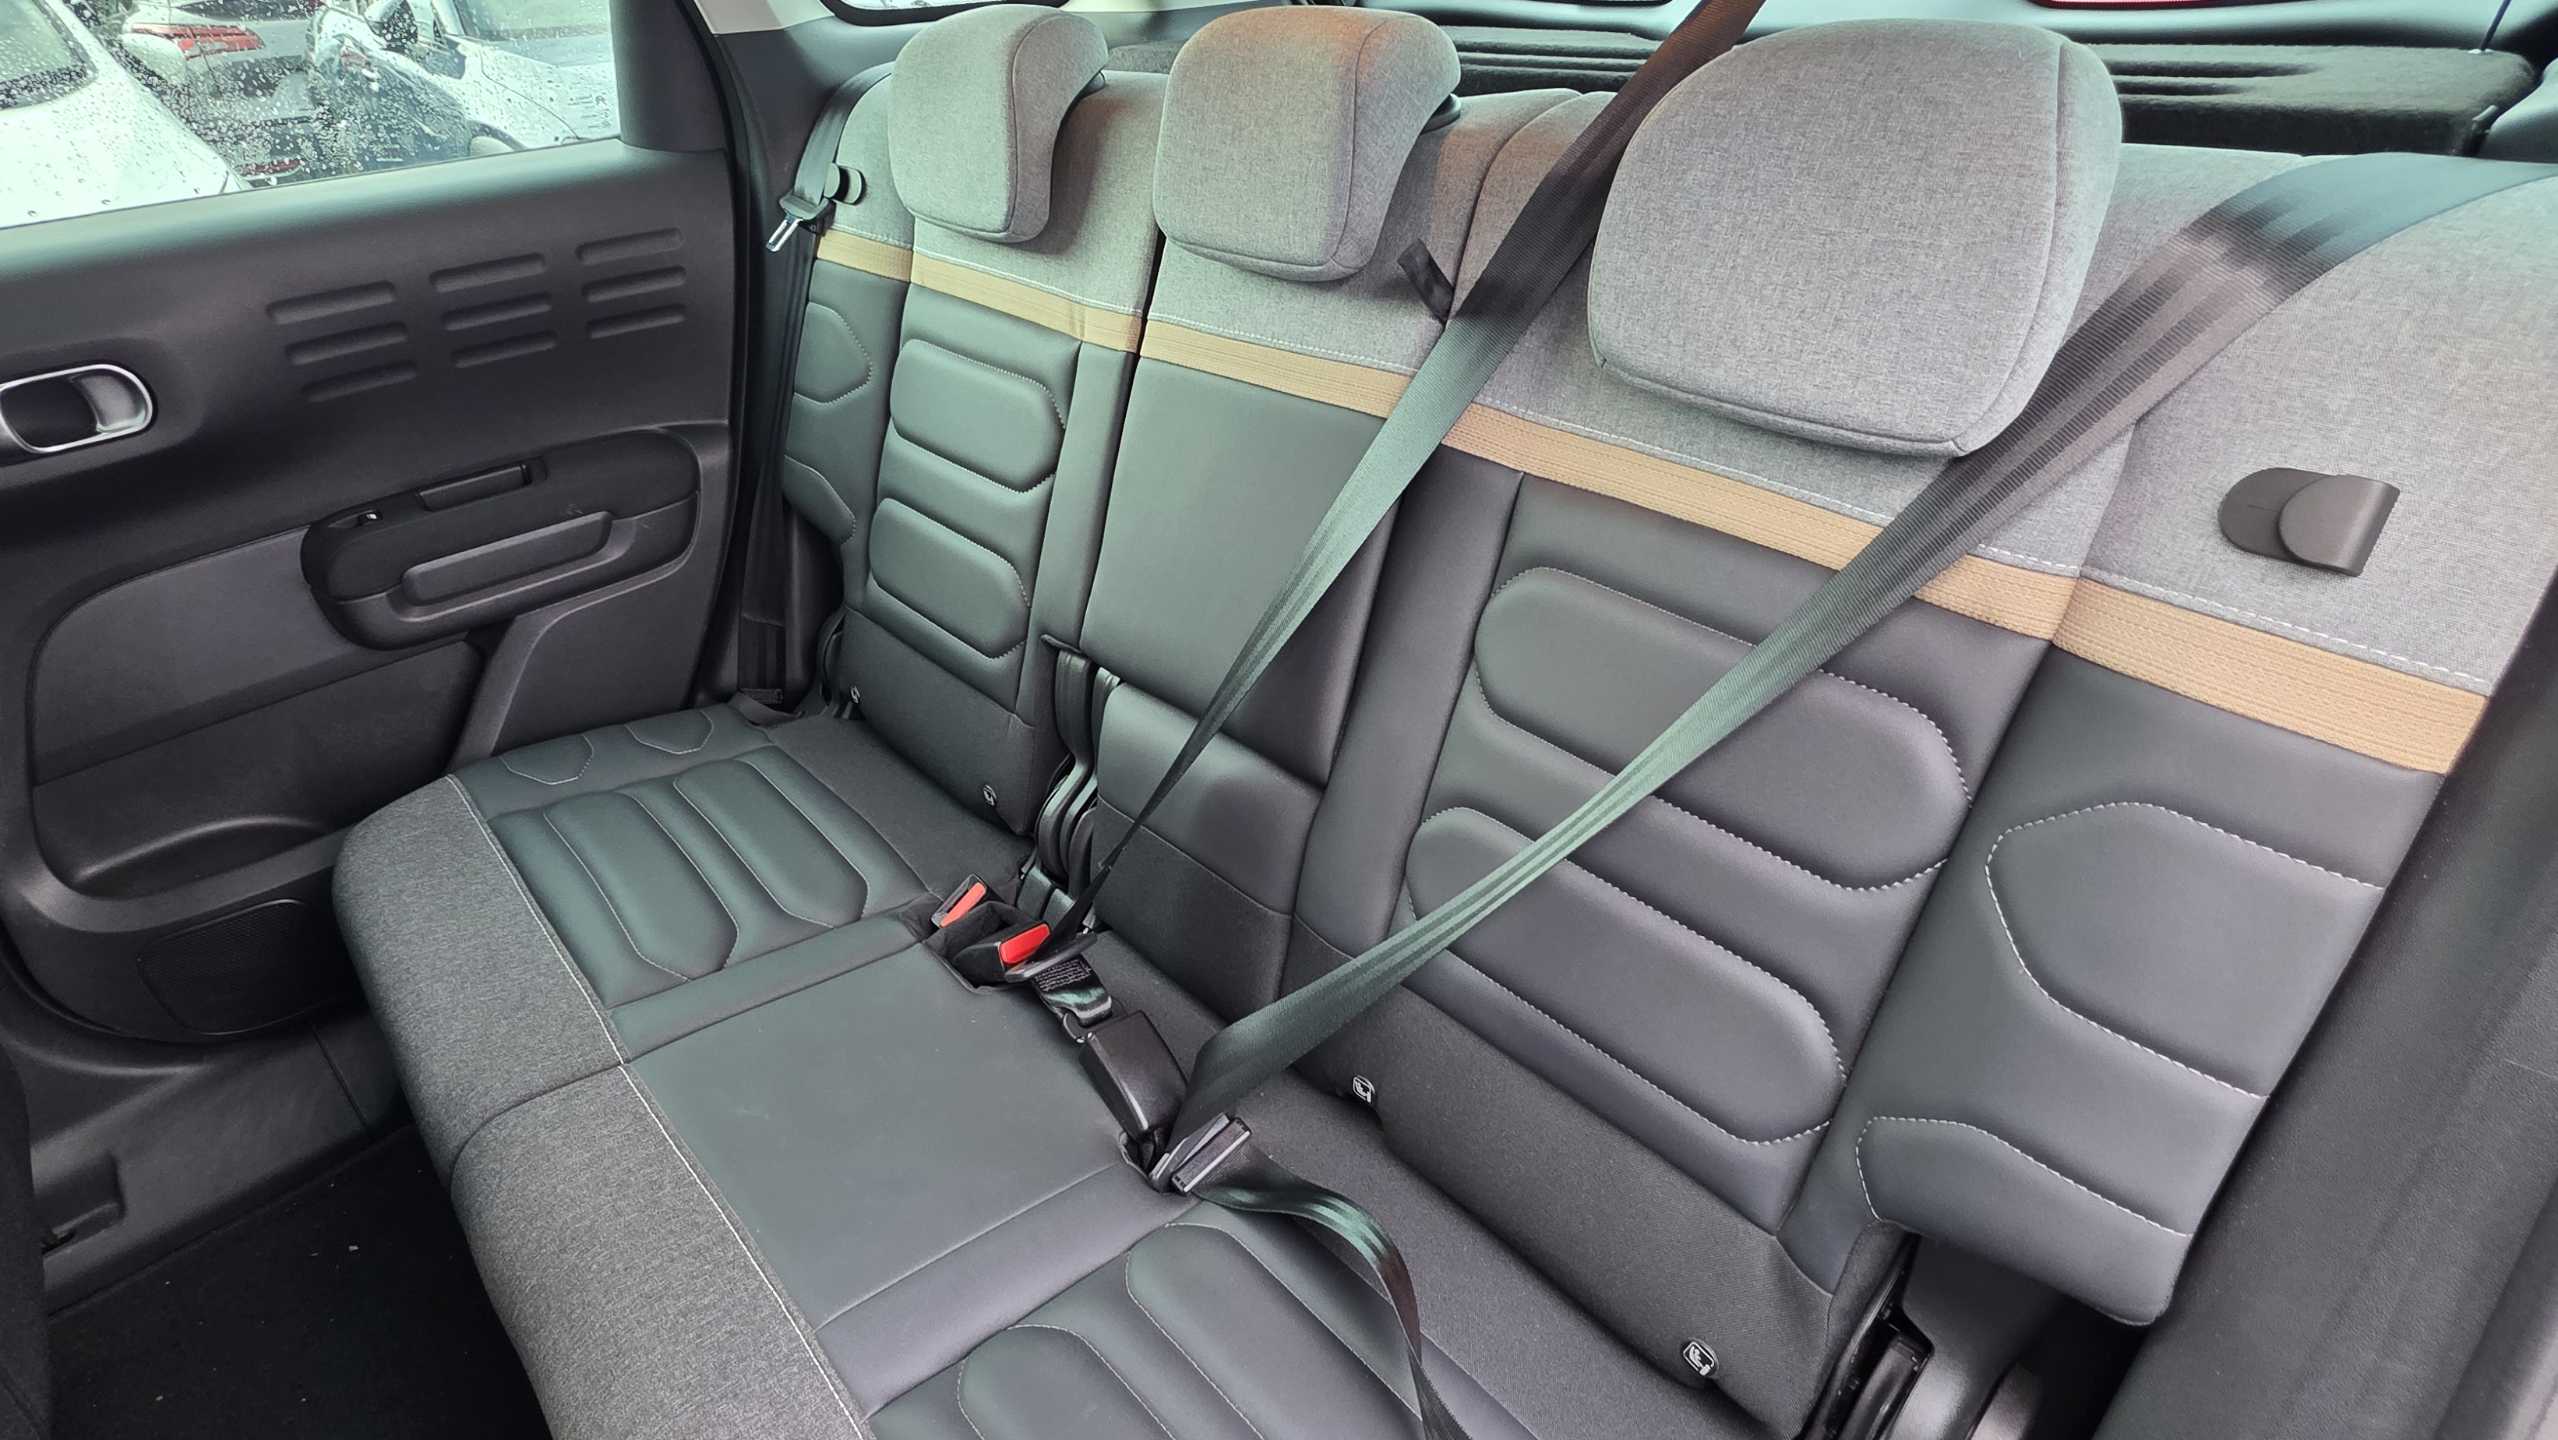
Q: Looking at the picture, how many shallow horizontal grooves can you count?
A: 9